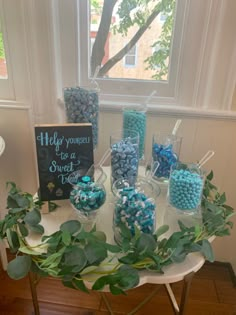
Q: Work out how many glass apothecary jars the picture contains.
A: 7